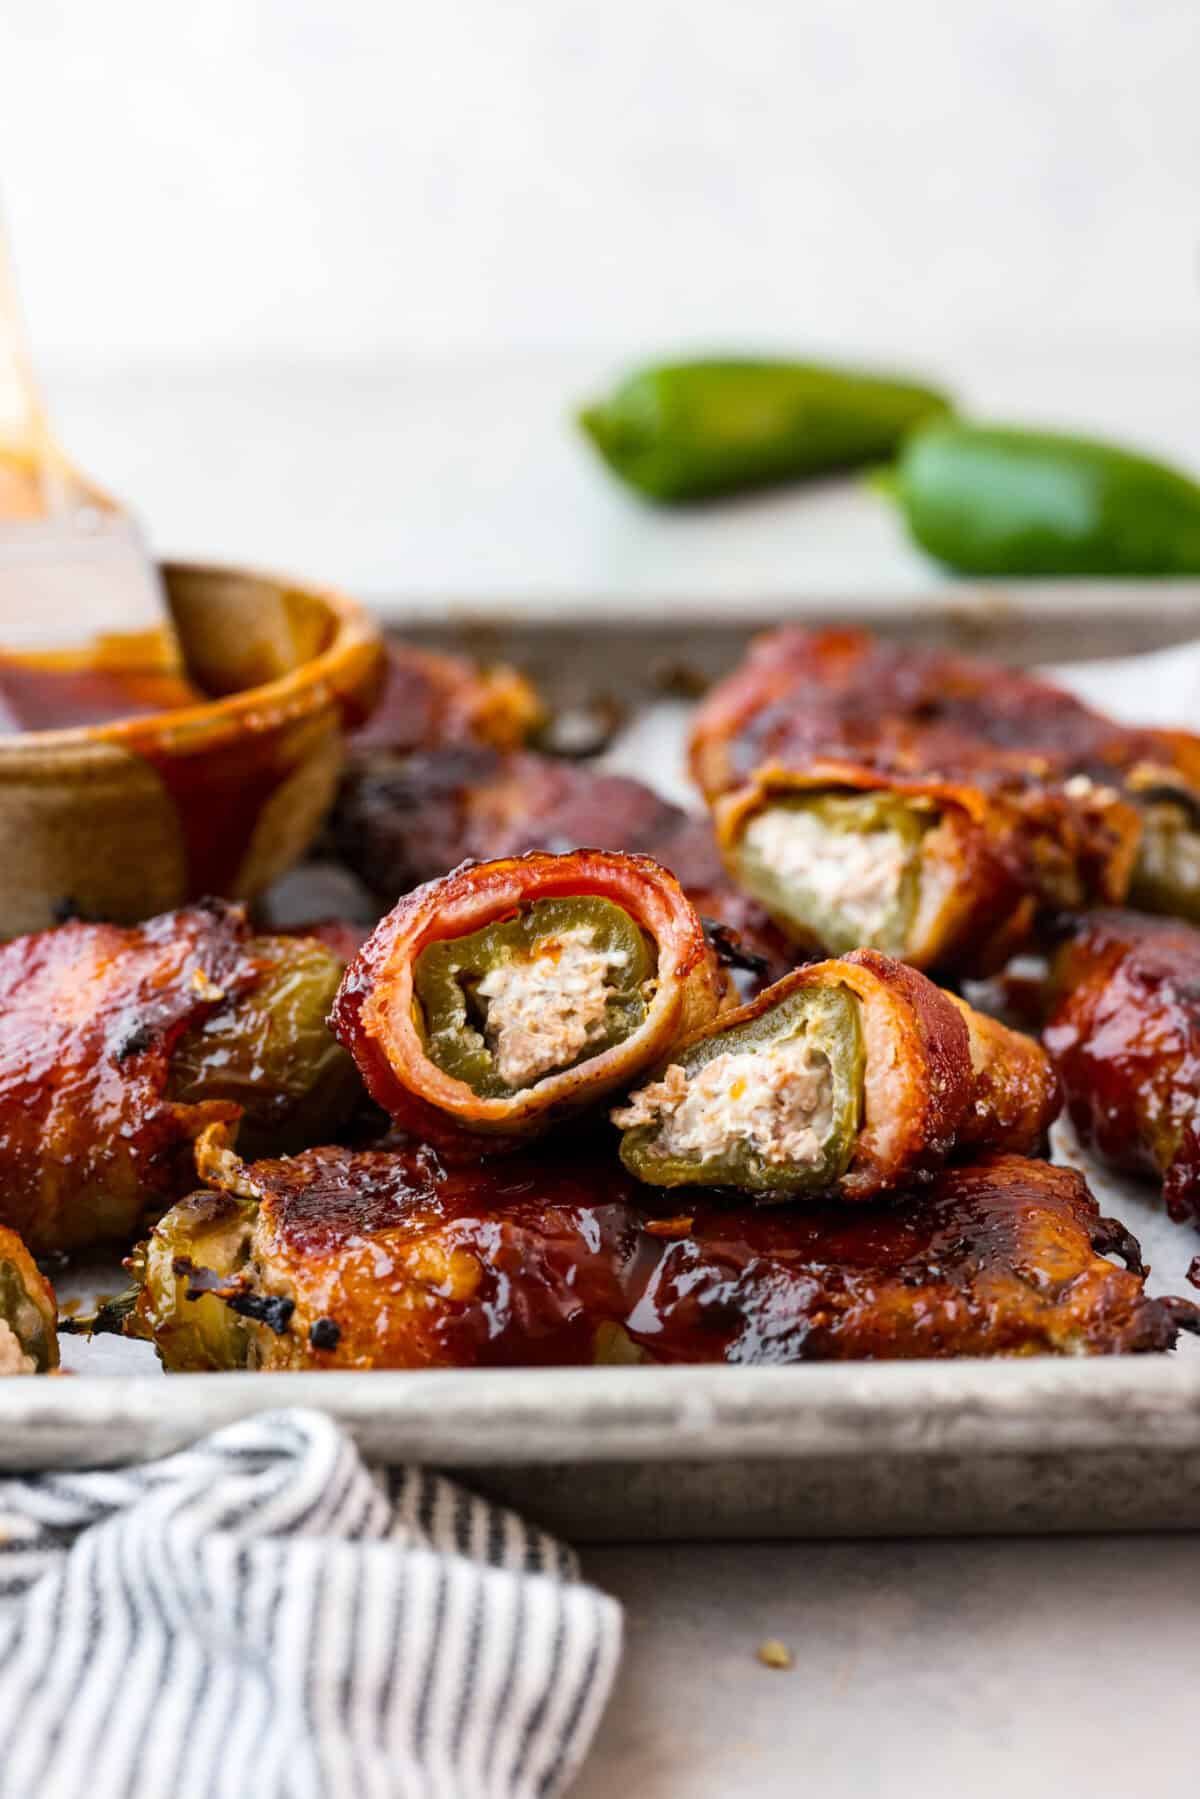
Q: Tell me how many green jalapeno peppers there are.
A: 2